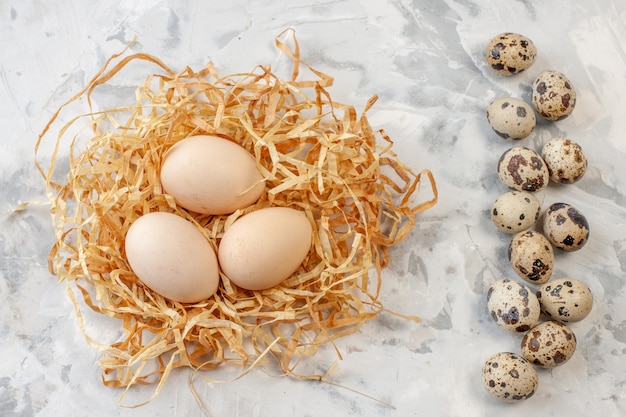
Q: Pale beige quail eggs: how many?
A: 12